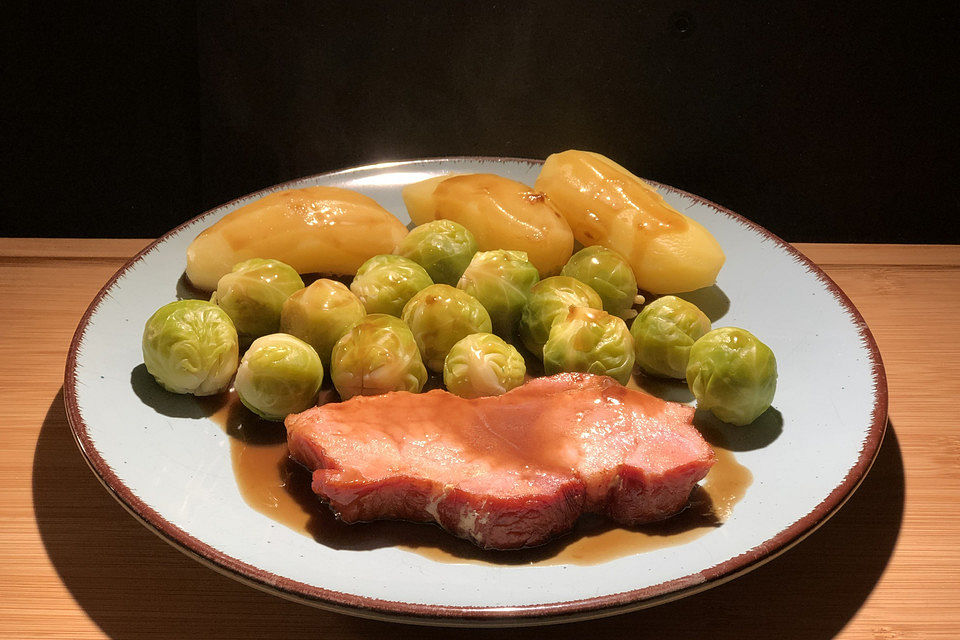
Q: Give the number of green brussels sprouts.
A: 15